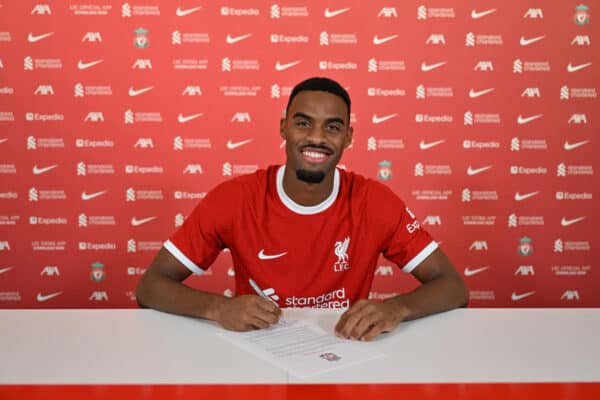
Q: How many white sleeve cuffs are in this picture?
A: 2